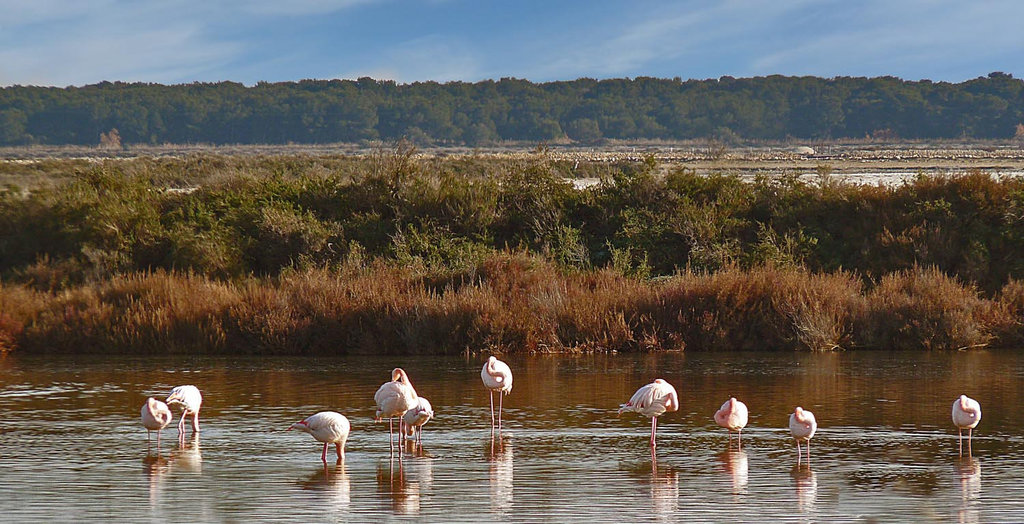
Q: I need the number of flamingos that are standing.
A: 10